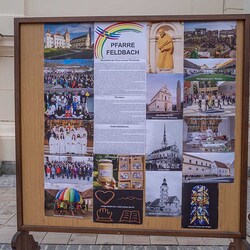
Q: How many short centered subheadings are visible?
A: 2